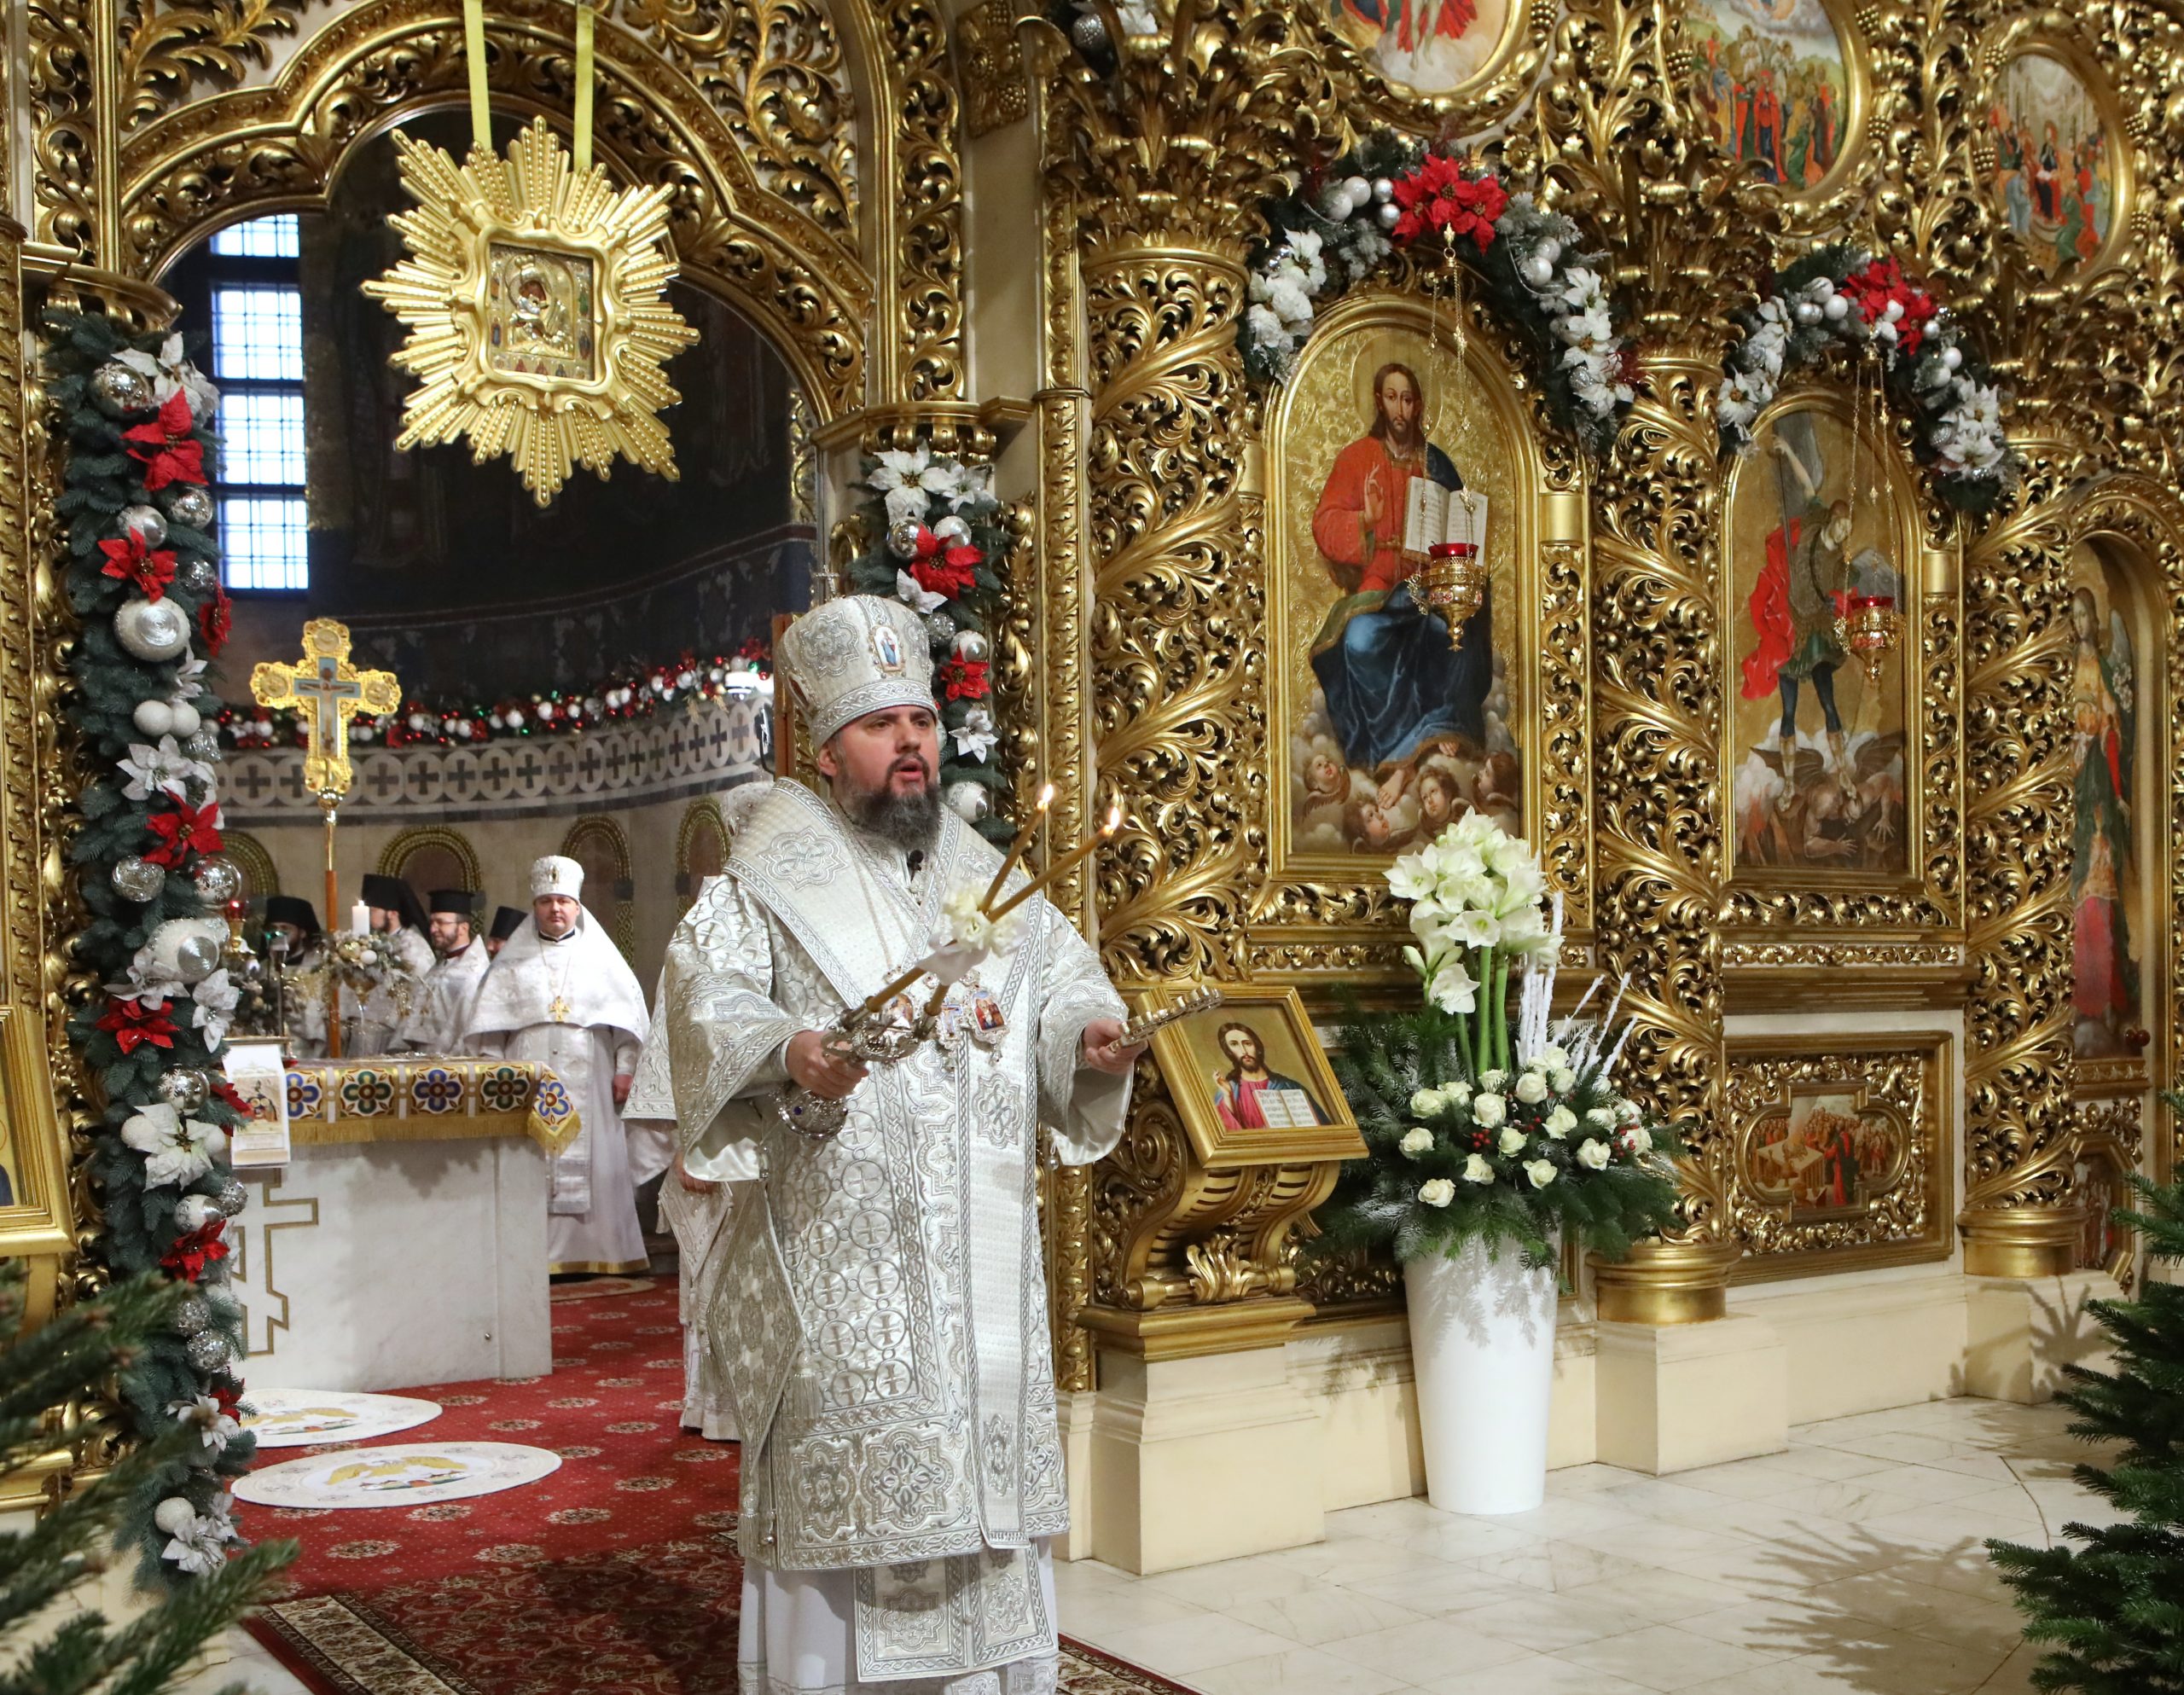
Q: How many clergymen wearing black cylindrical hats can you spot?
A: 4